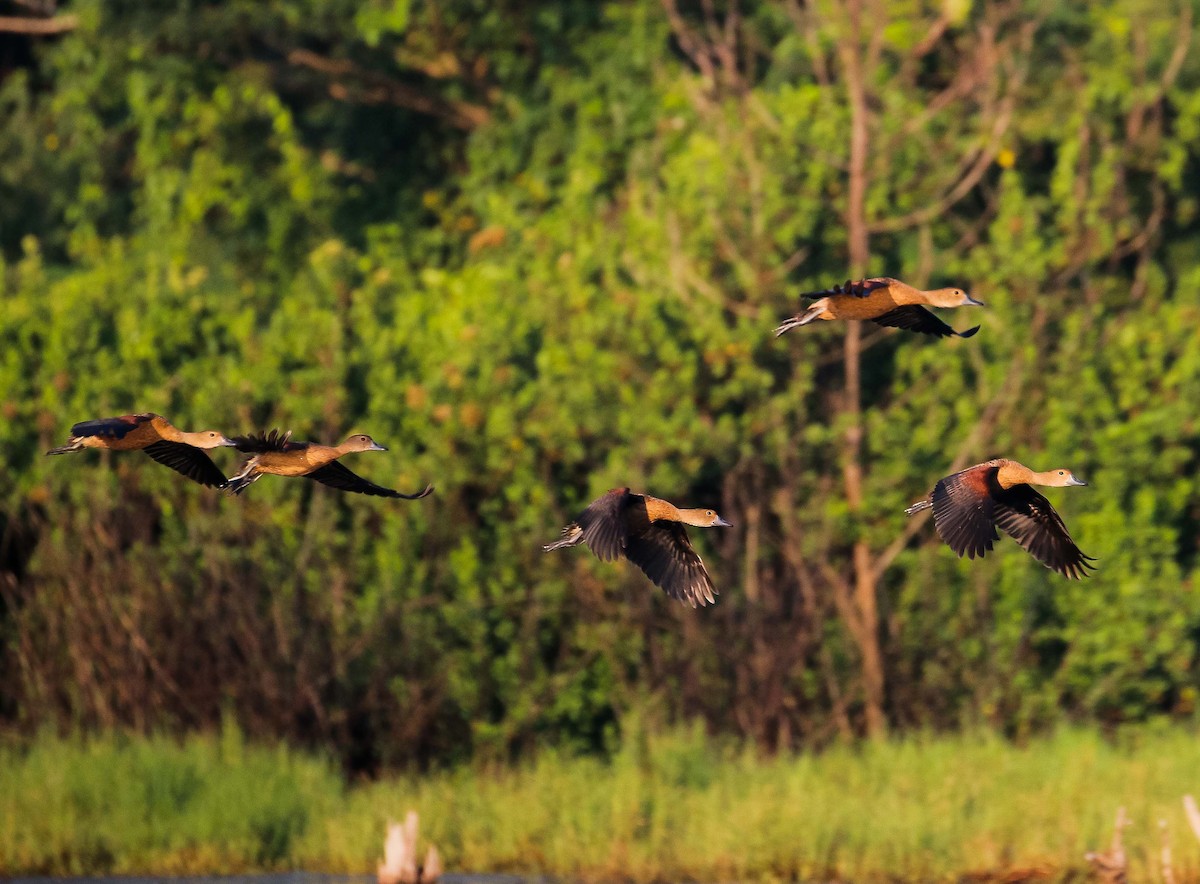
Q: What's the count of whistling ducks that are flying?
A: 5